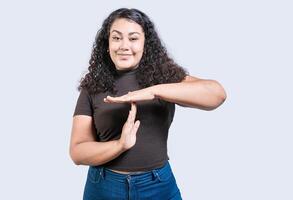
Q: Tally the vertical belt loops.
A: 2